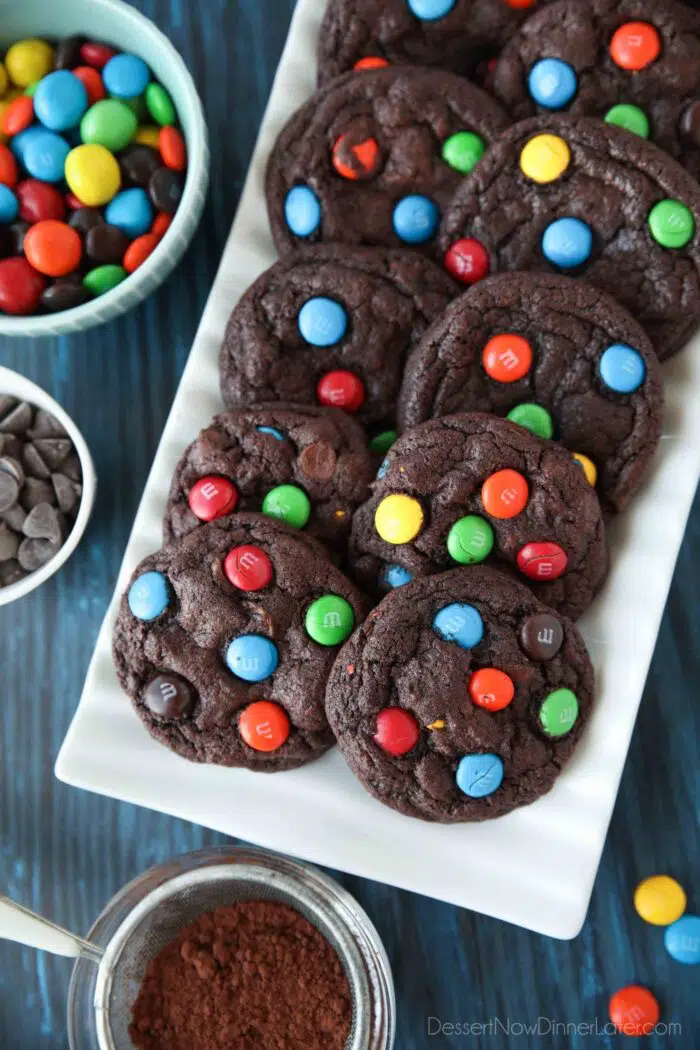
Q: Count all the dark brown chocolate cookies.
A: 10